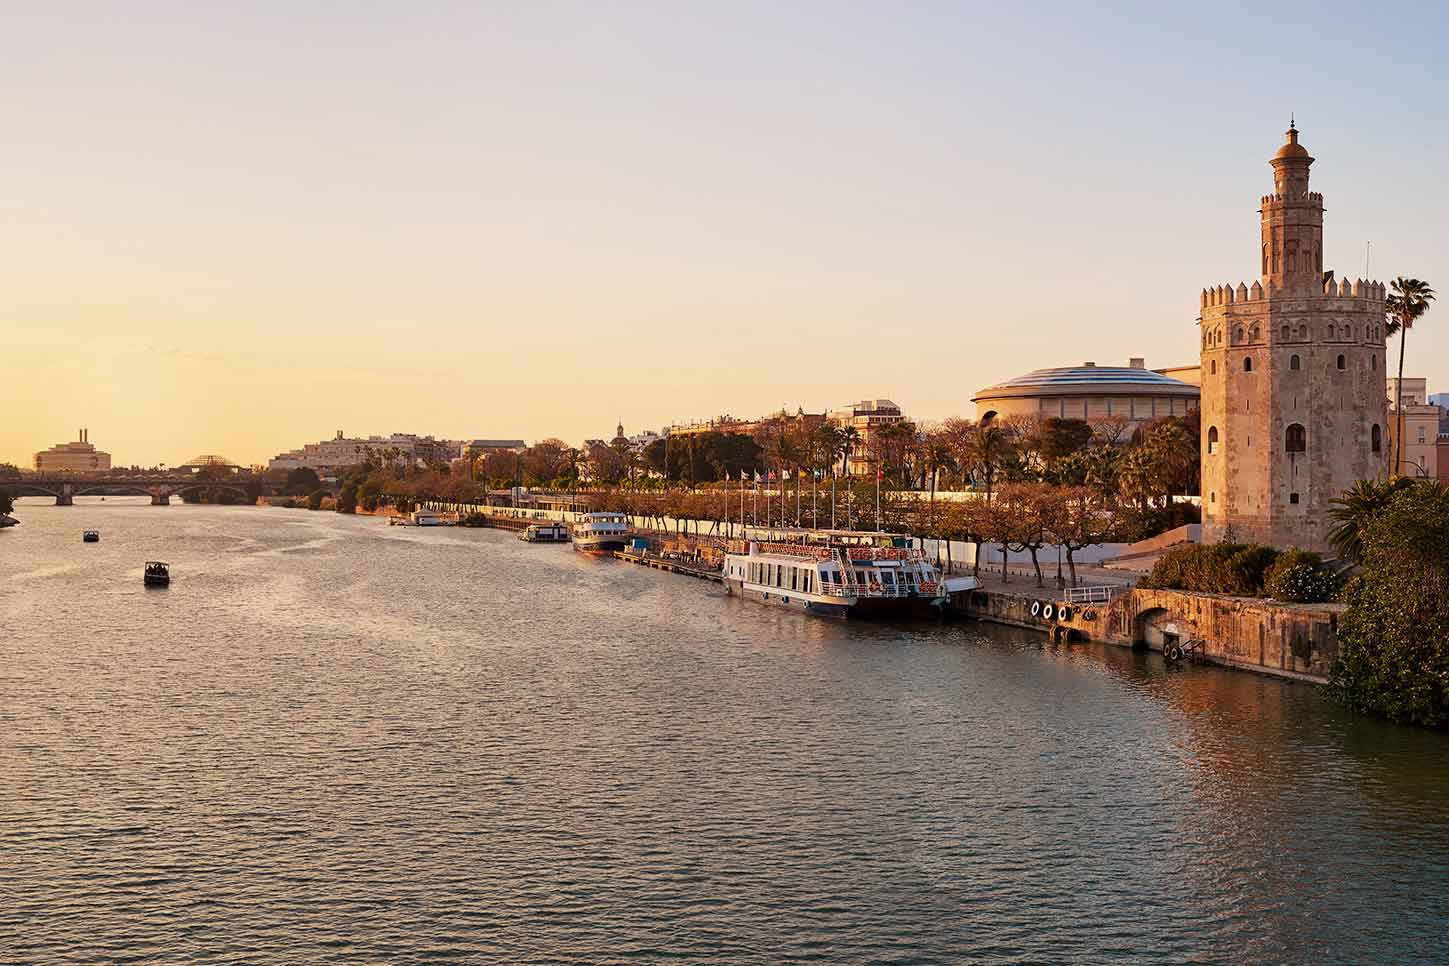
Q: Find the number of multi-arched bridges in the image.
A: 1